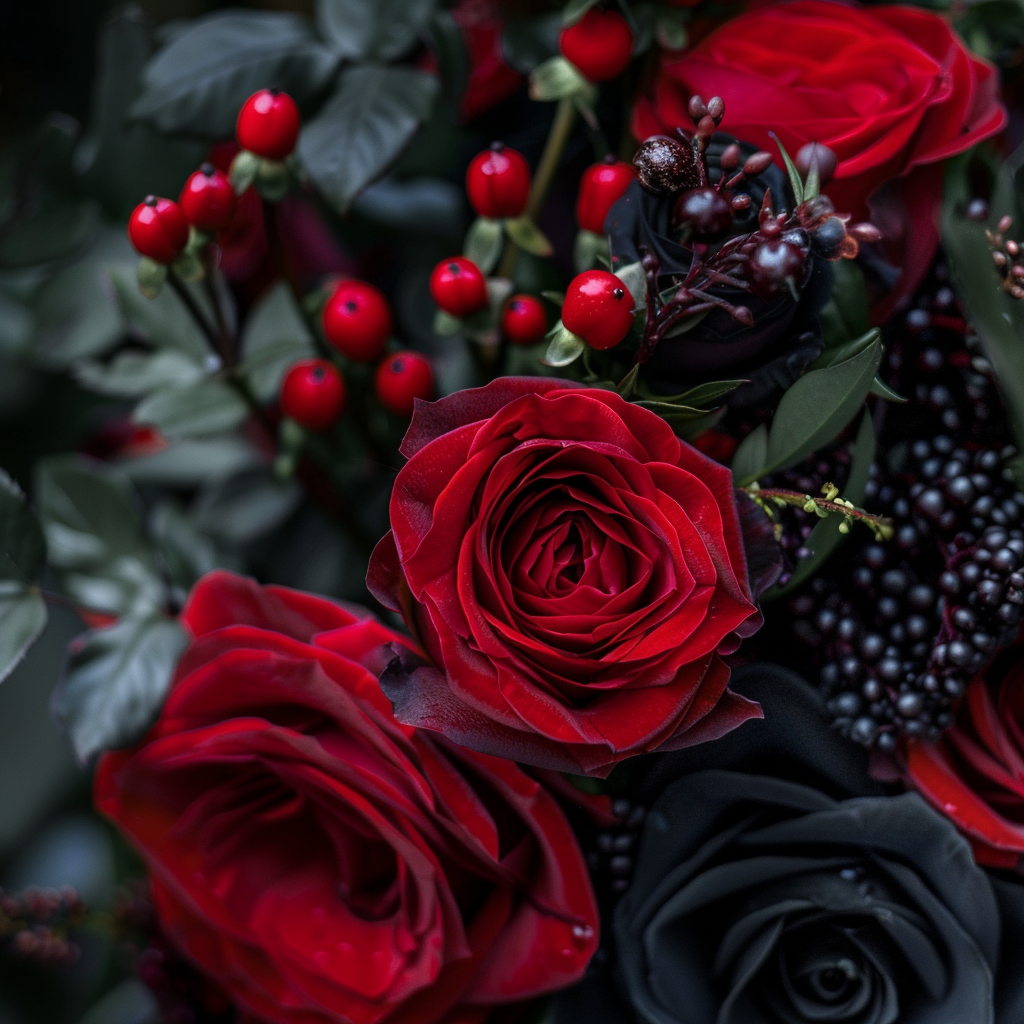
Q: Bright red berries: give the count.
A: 12